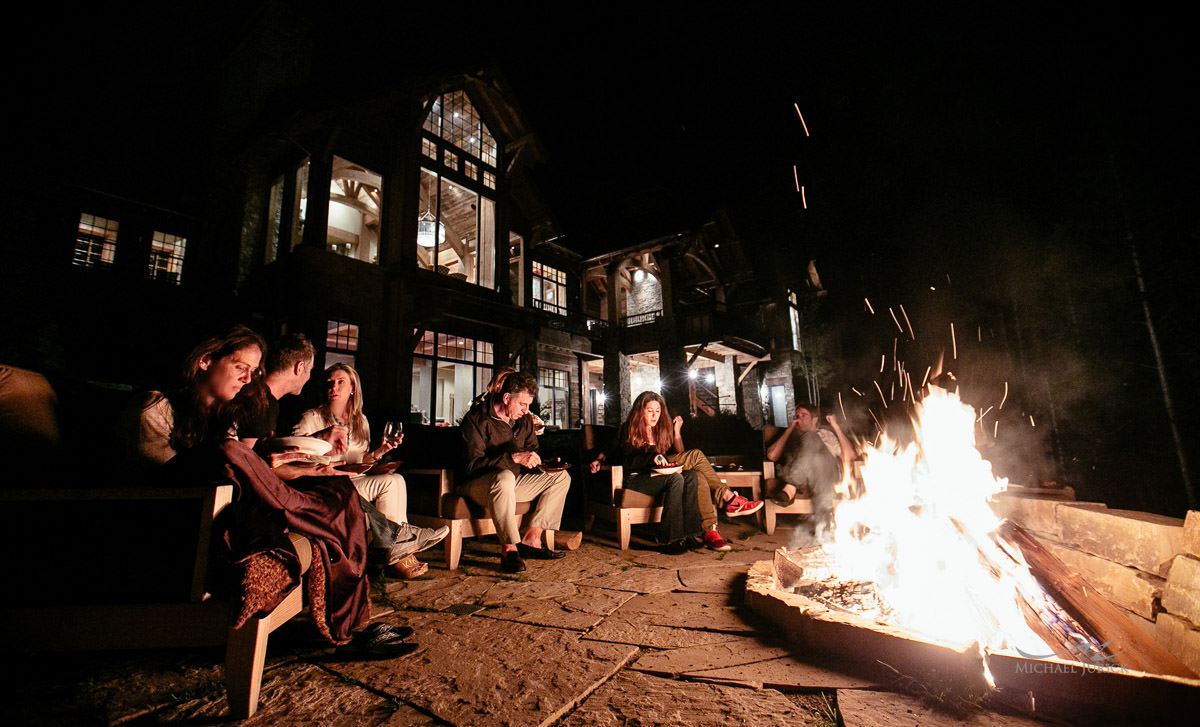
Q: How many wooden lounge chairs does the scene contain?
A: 4